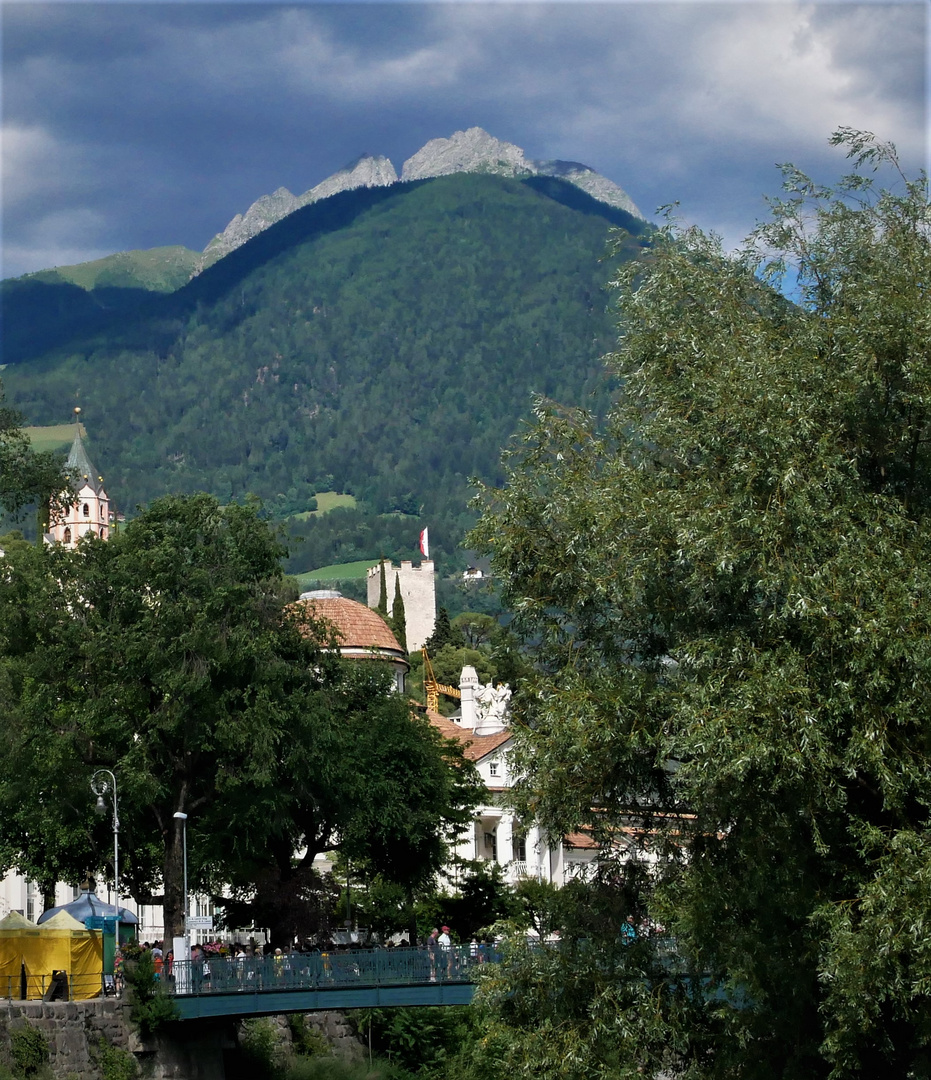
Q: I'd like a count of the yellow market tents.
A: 2